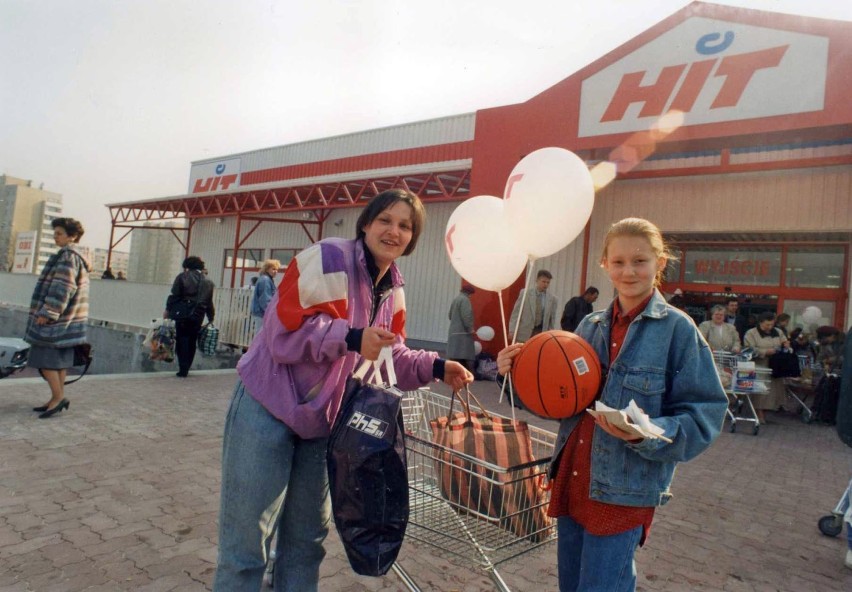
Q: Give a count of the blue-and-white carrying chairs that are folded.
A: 0